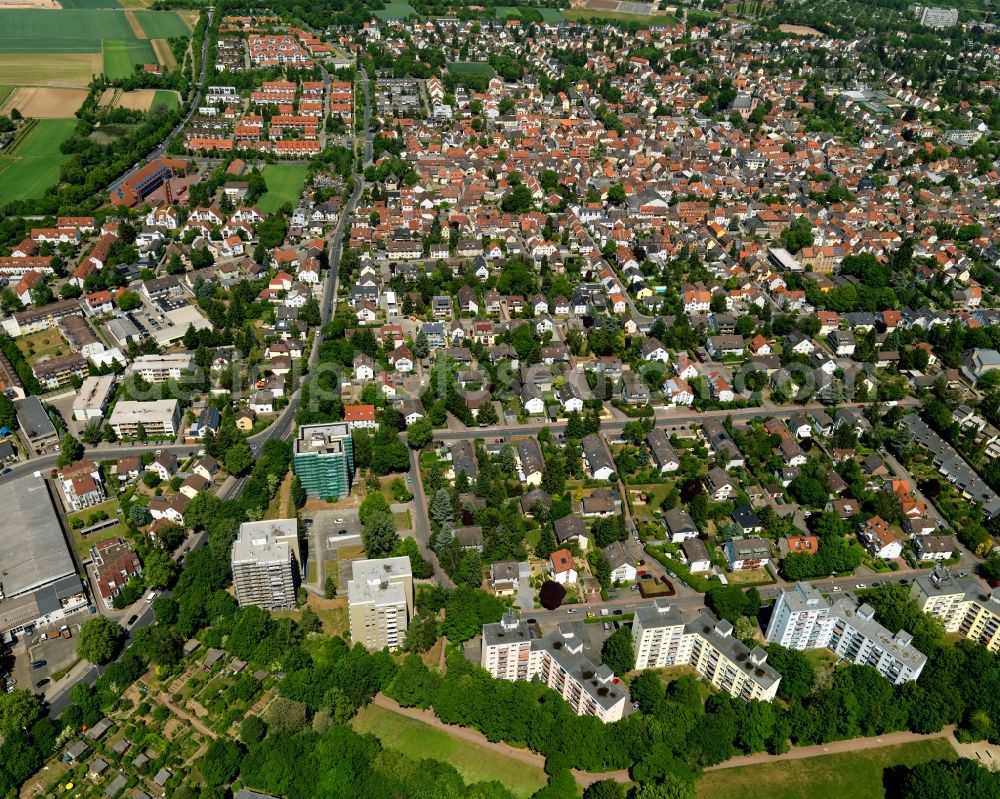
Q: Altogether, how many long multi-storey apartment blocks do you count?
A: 4